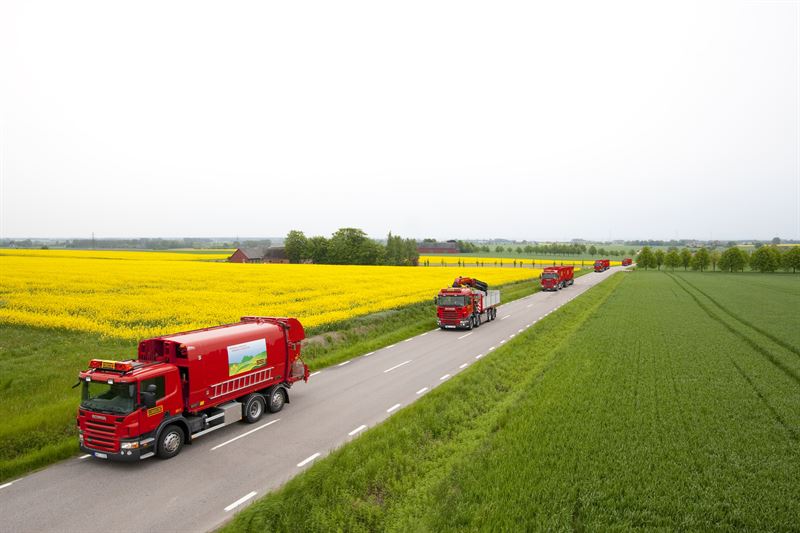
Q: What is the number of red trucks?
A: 5